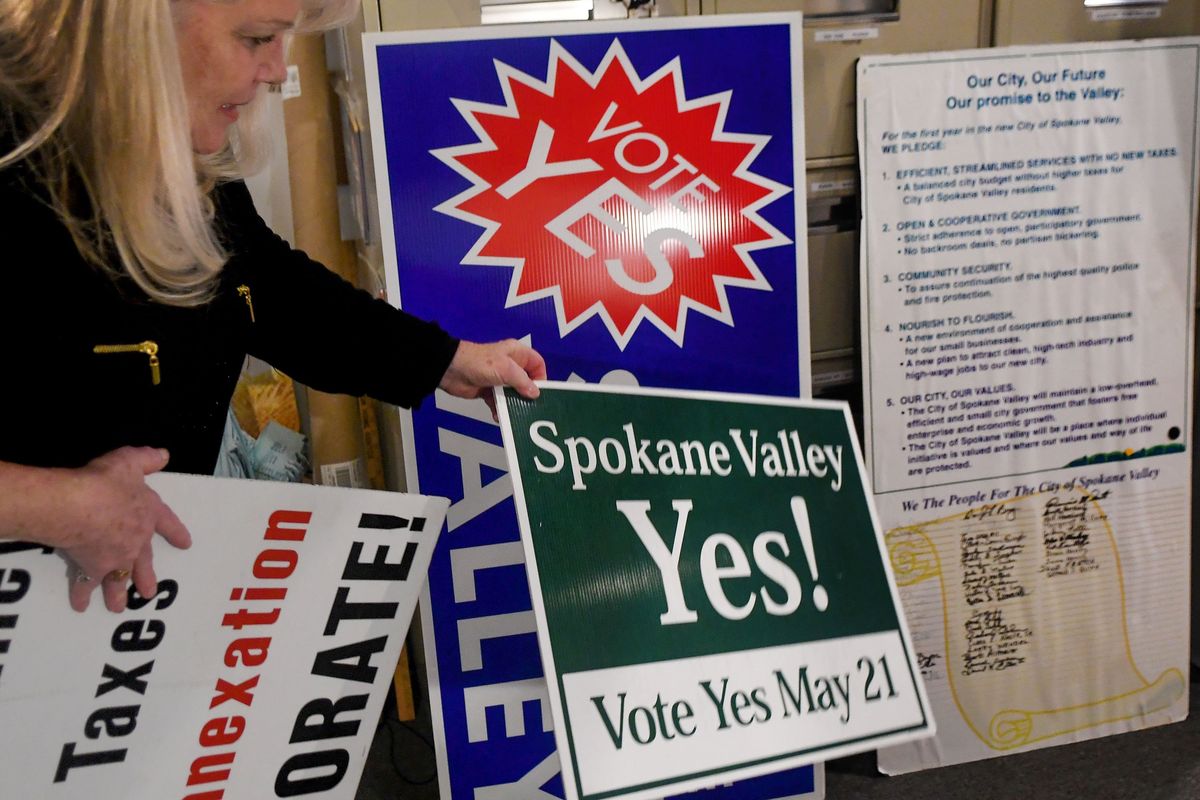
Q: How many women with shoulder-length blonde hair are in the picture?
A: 1